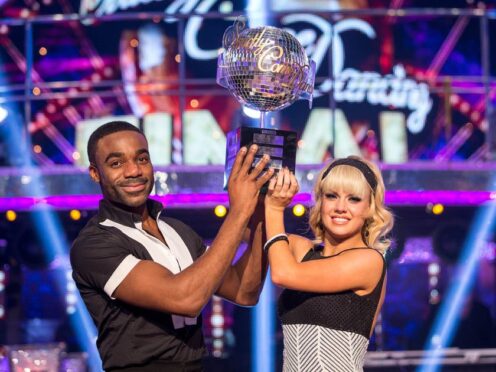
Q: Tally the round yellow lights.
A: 5